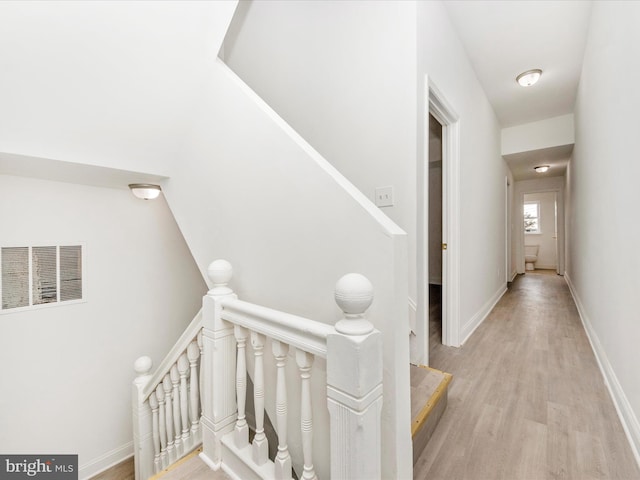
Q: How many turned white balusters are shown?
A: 11